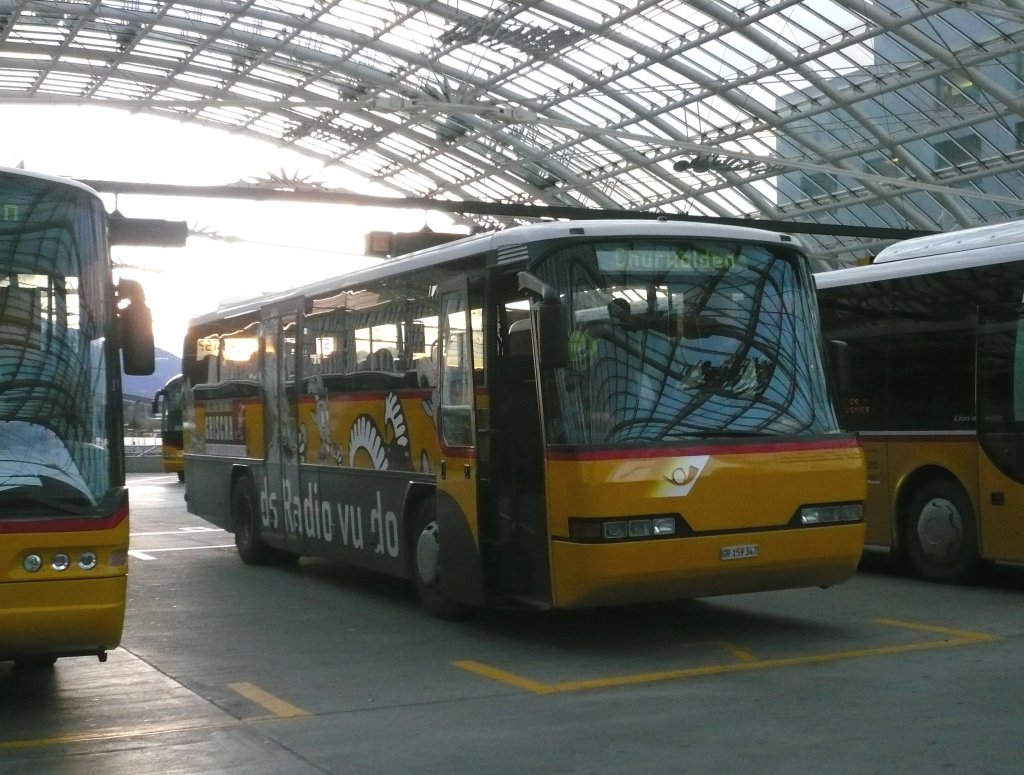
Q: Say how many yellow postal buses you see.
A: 4